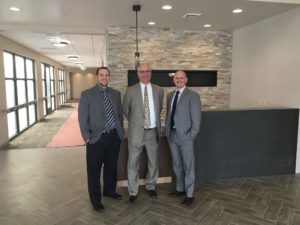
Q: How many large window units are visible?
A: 3